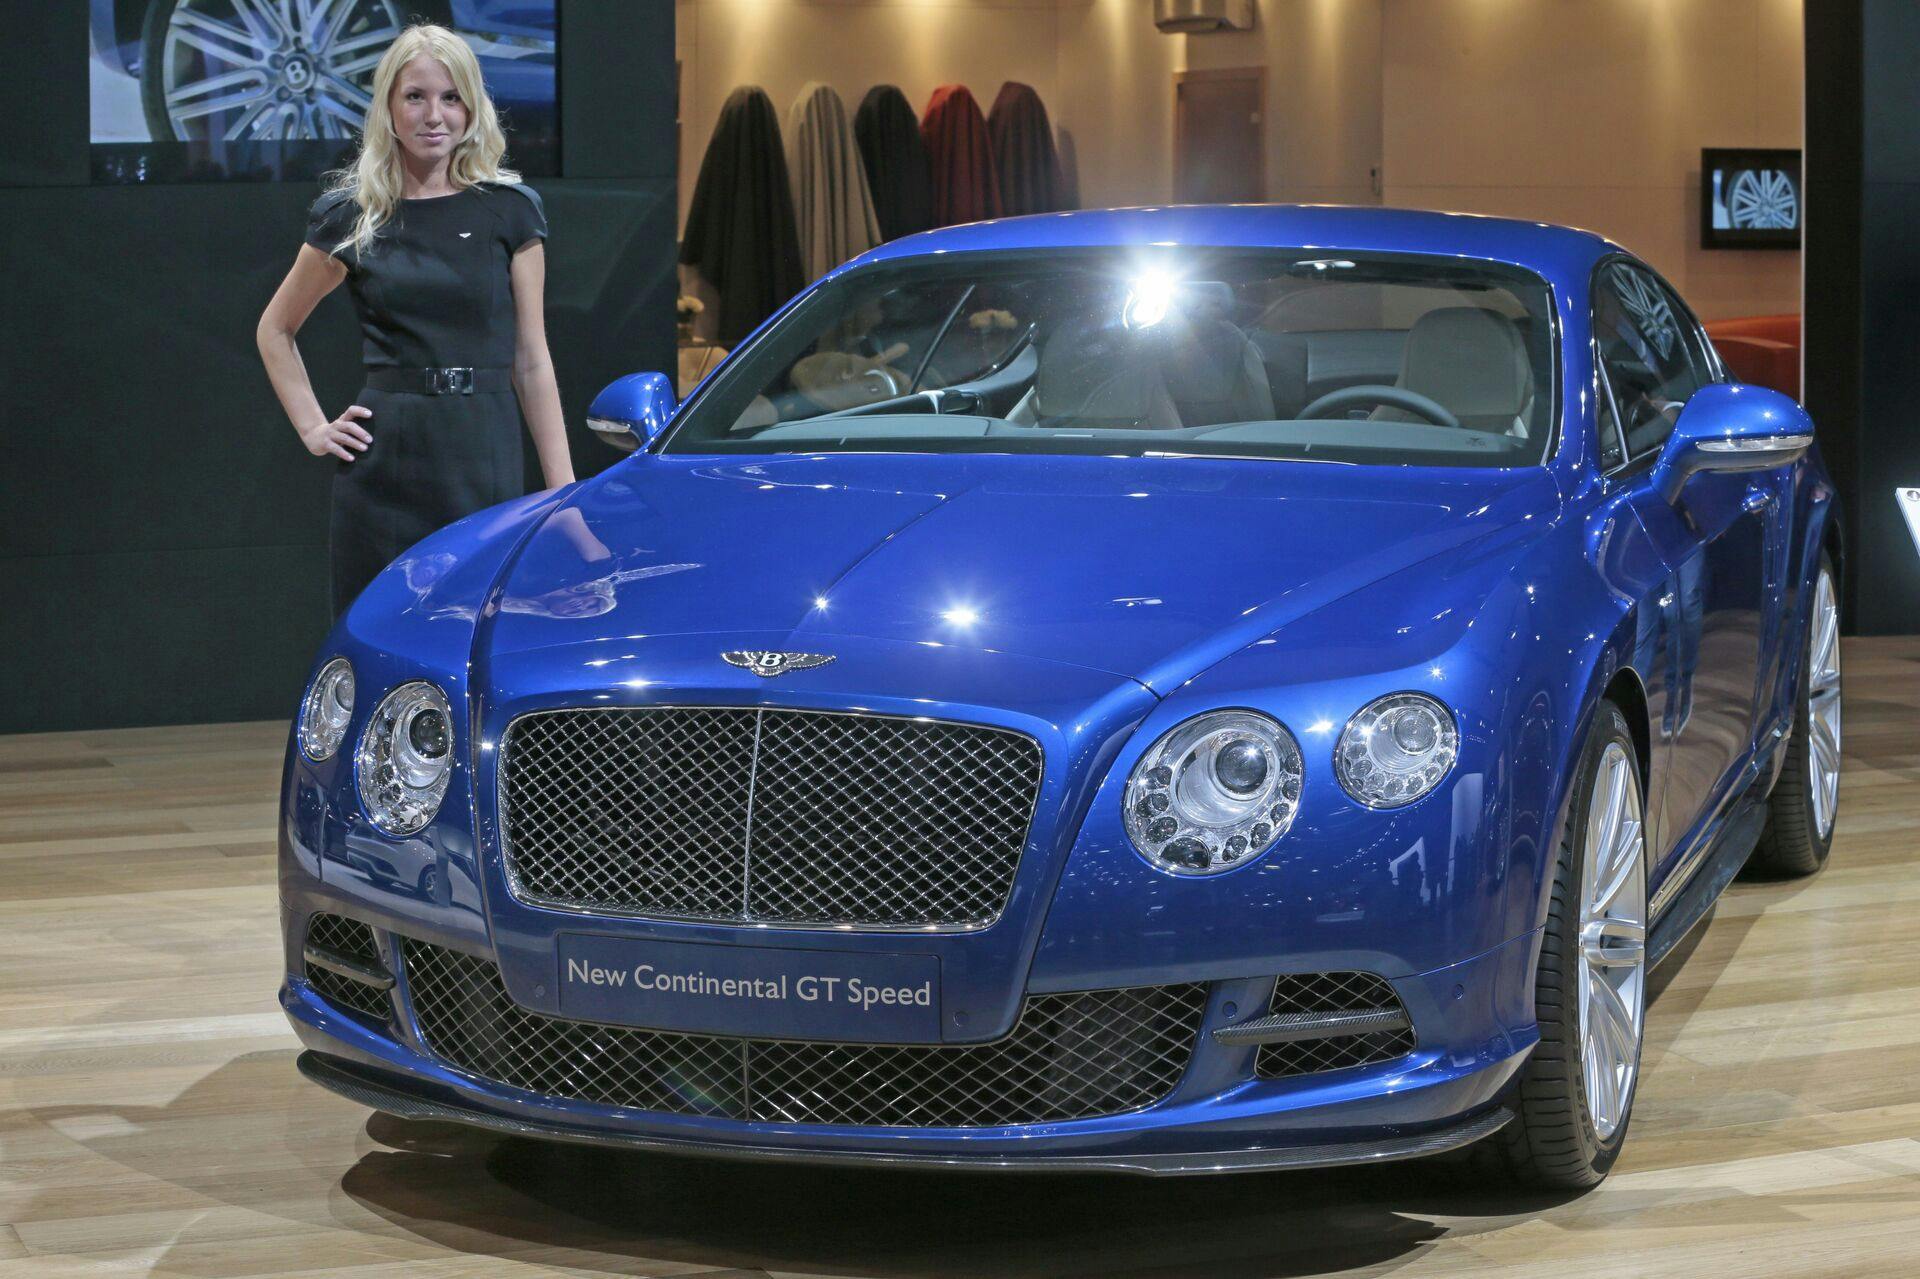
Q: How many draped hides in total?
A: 5